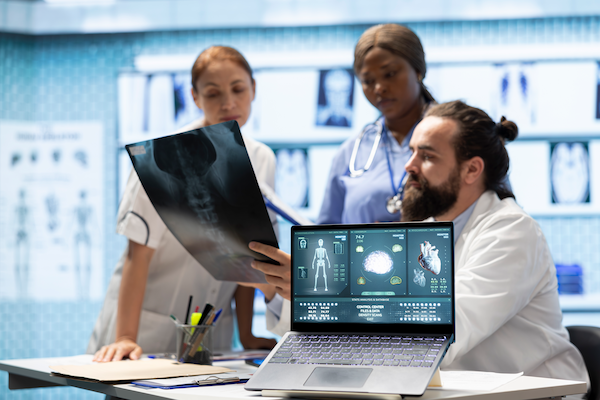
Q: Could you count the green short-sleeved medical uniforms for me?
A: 0